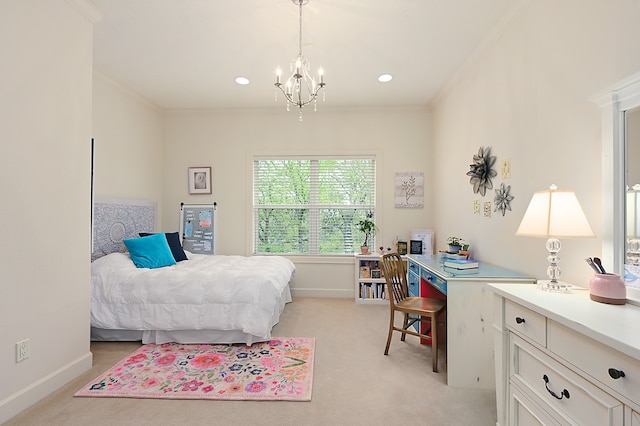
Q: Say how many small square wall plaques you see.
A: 3